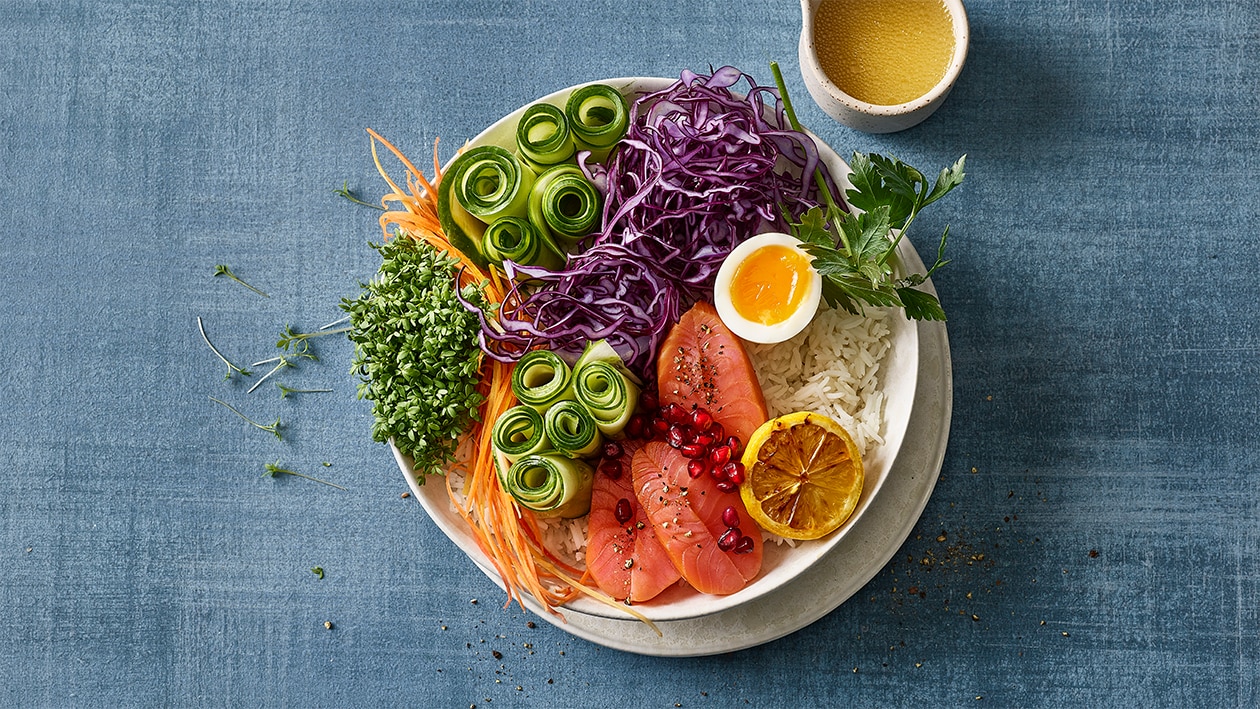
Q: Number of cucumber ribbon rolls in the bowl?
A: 10